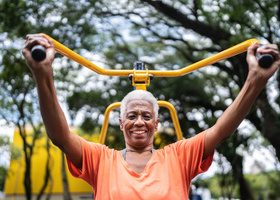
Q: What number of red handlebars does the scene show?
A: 0